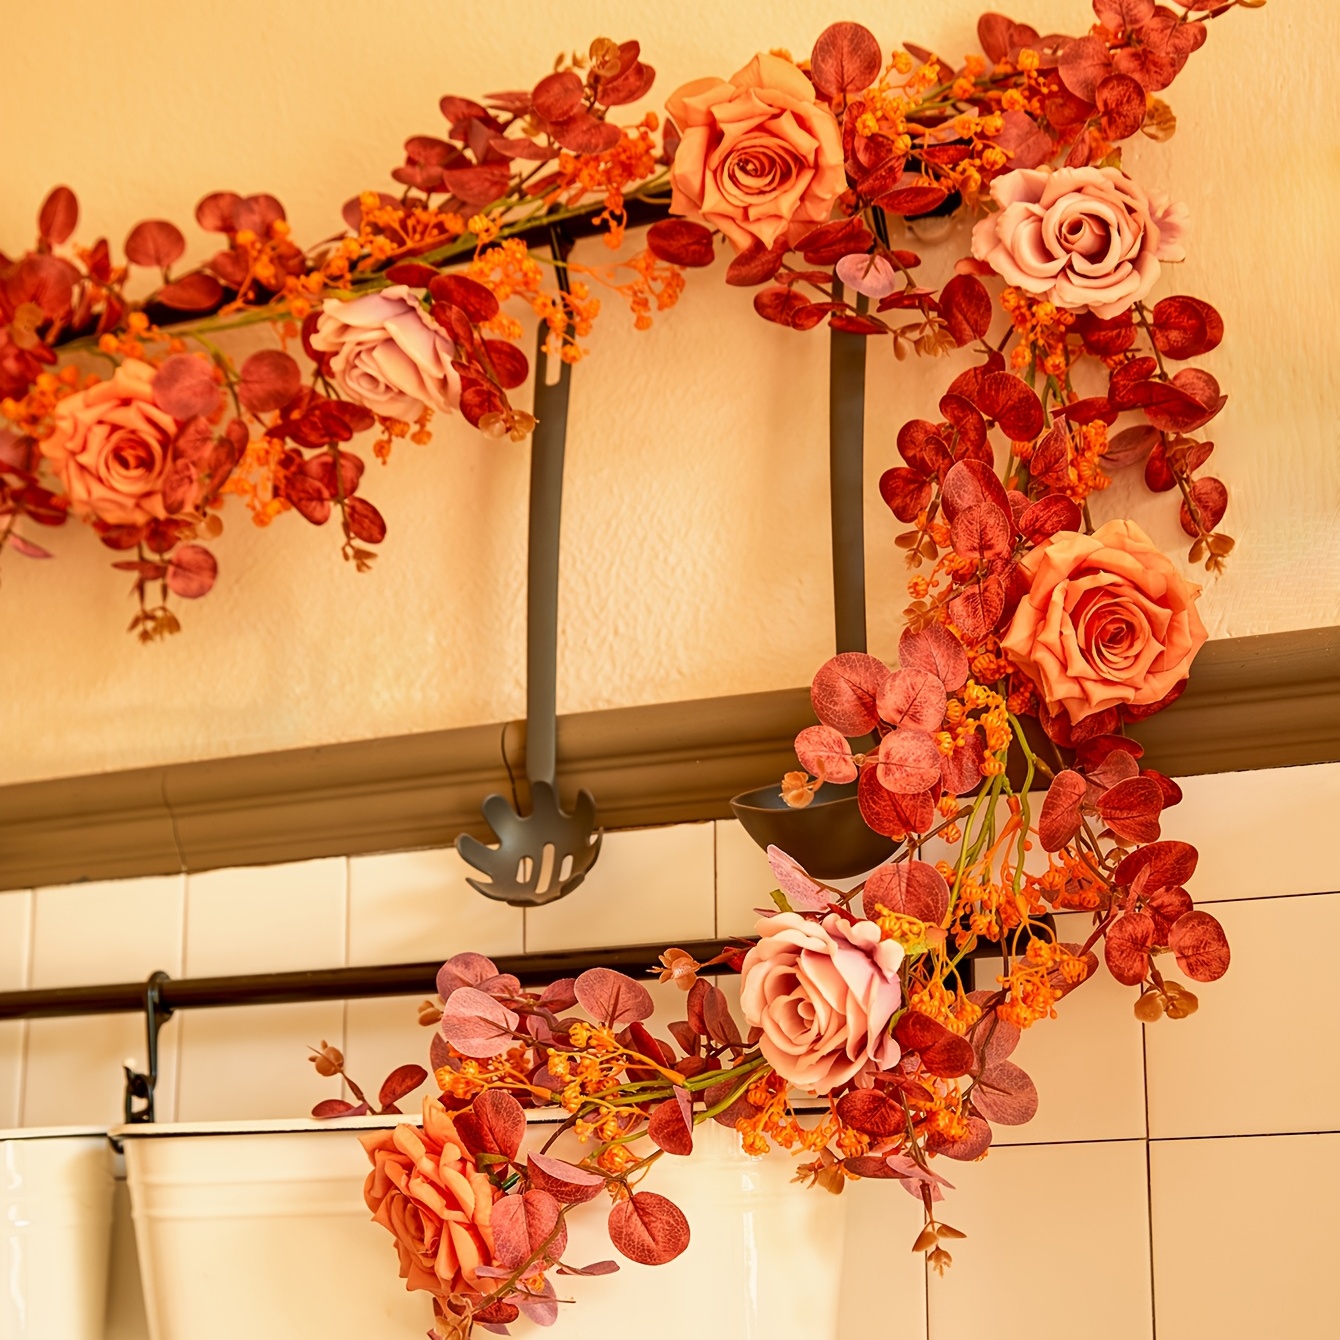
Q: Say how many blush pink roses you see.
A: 3